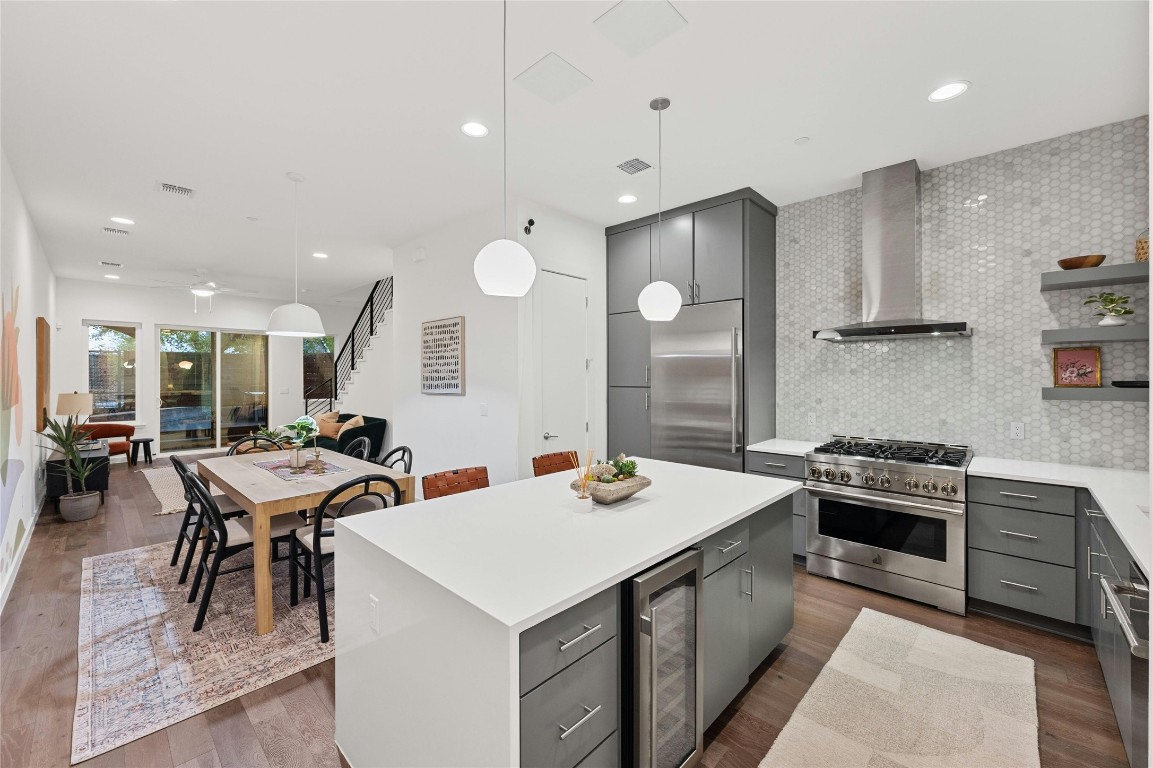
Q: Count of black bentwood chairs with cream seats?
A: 6